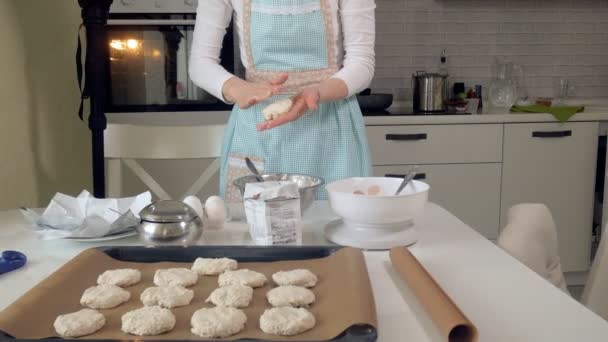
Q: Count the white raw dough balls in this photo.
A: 14